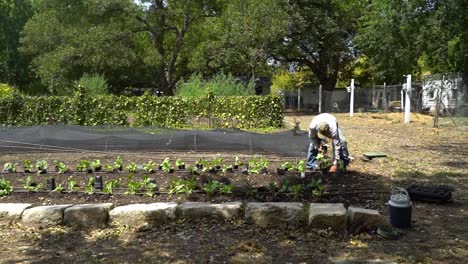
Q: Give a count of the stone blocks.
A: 8